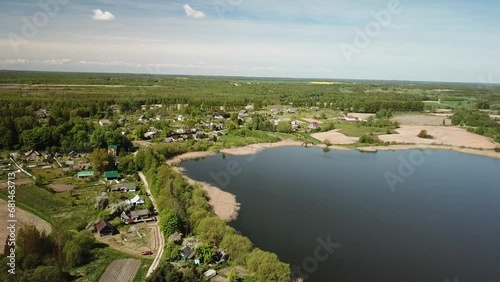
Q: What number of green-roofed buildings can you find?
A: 3